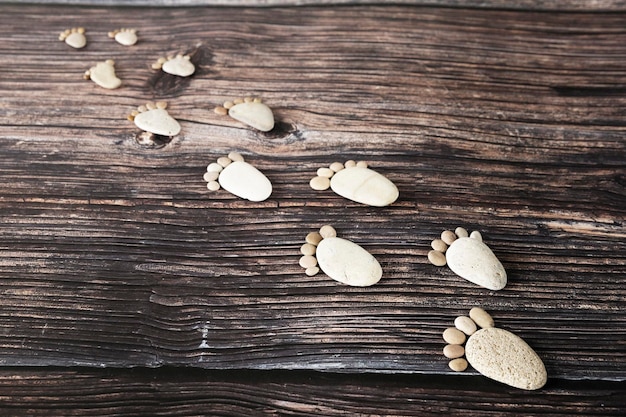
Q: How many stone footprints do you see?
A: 11